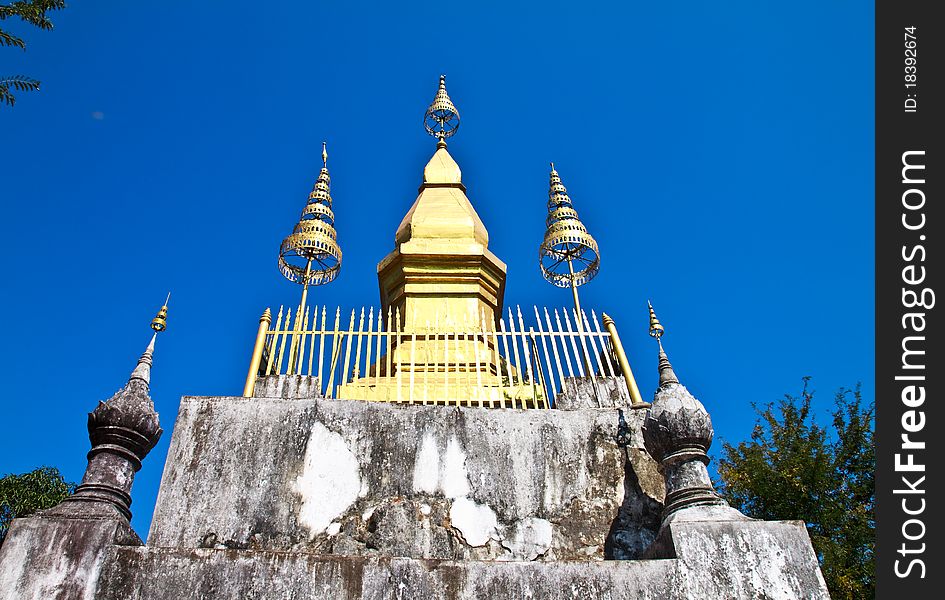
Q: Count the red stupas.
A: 0